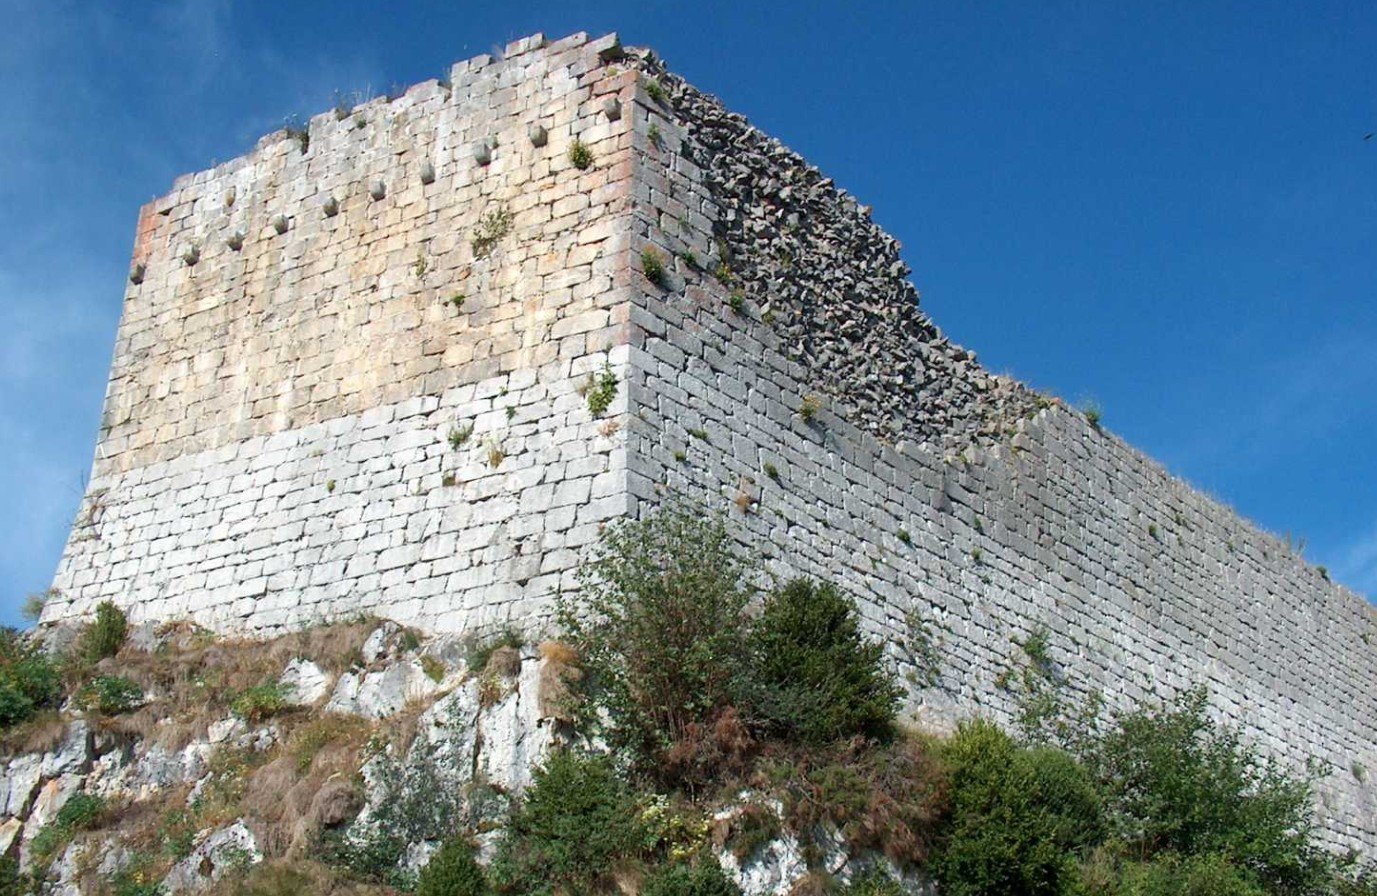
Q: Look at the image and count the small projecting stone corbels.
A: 10